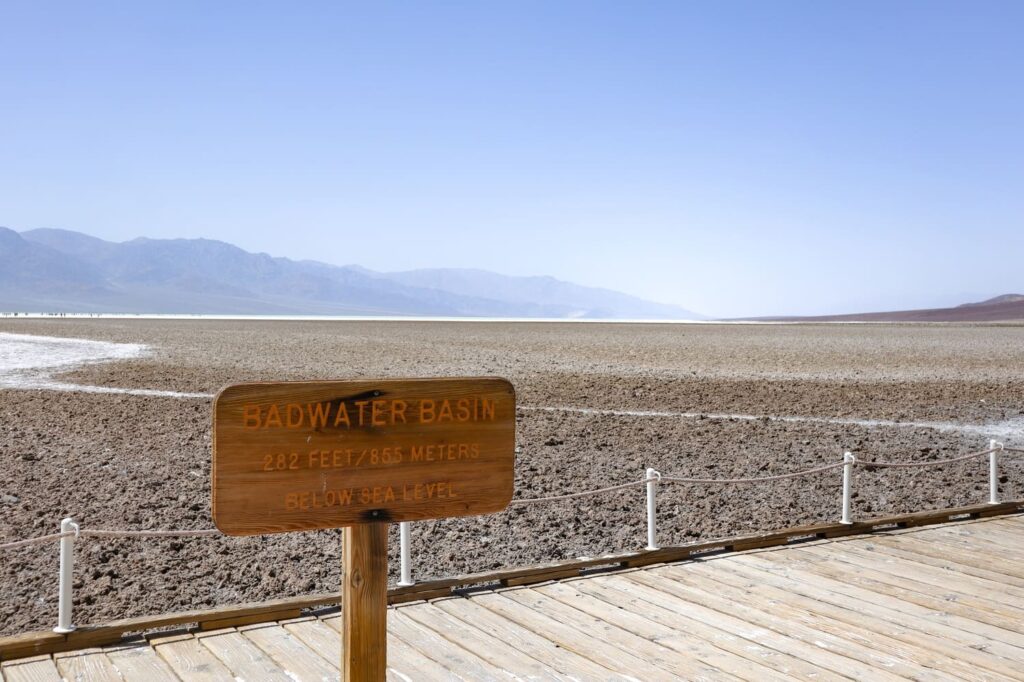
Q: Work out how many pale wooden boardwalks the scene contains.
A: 1